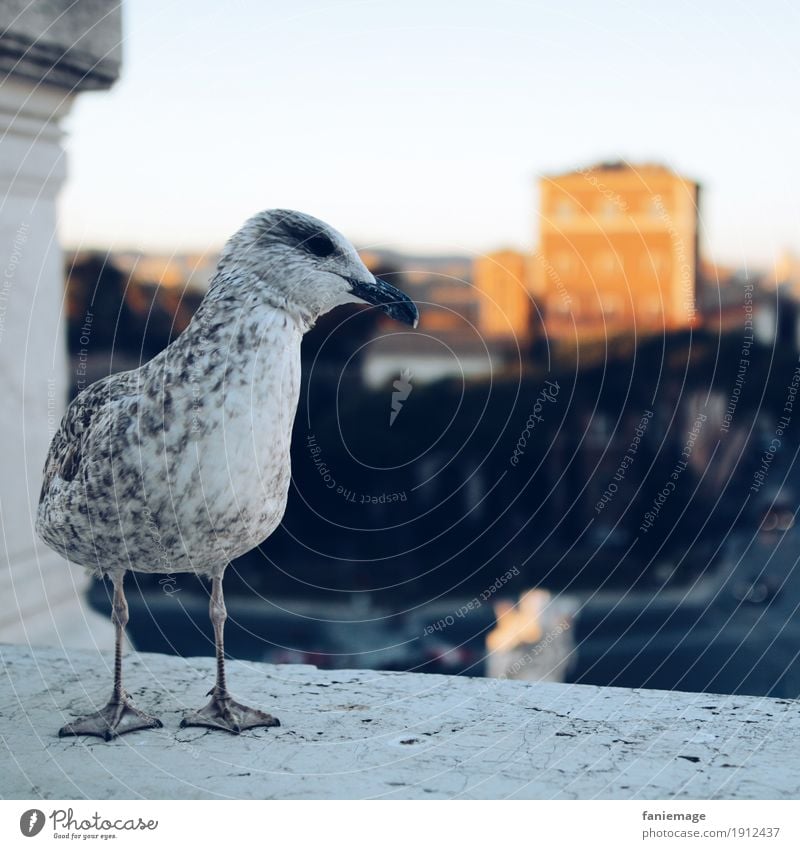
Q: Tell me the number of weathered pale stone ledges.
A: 1